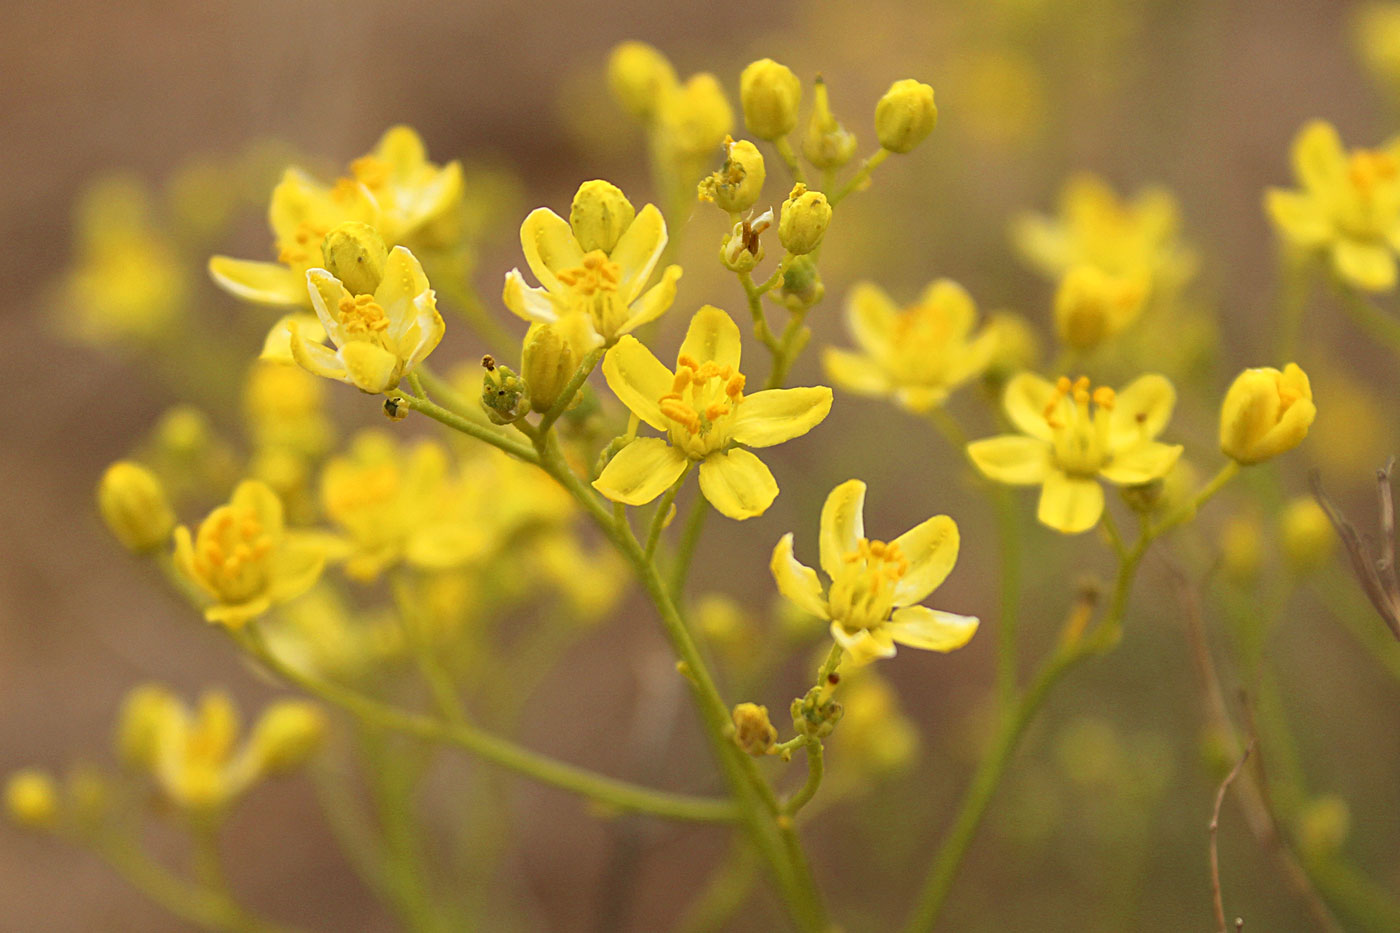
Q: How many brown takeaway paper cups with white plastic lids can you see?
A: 0